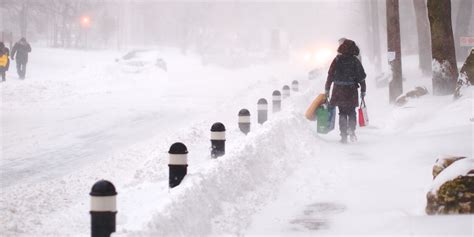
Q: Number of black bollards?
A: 8